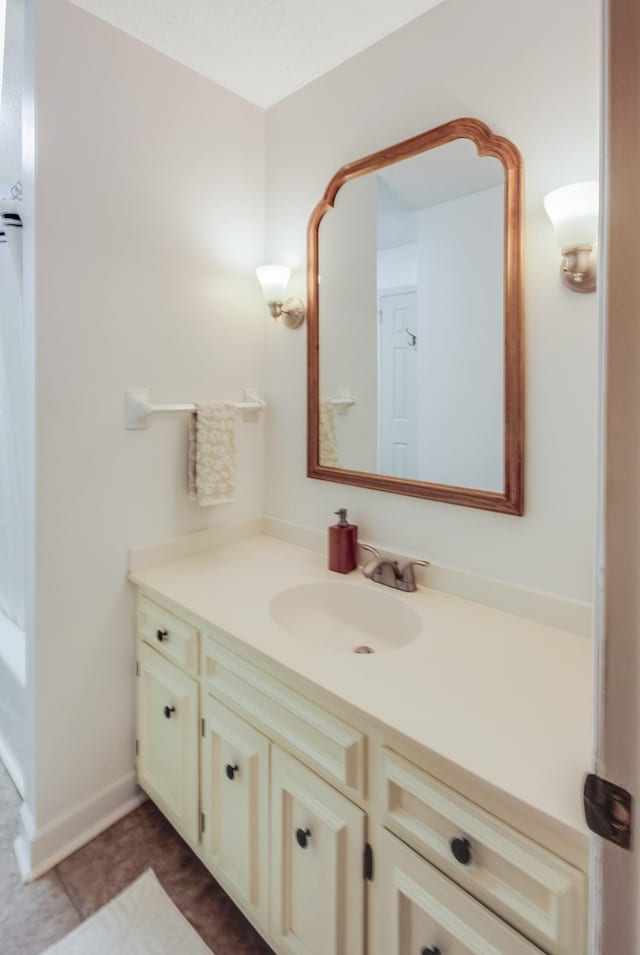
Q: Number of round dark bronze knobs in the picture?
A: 6